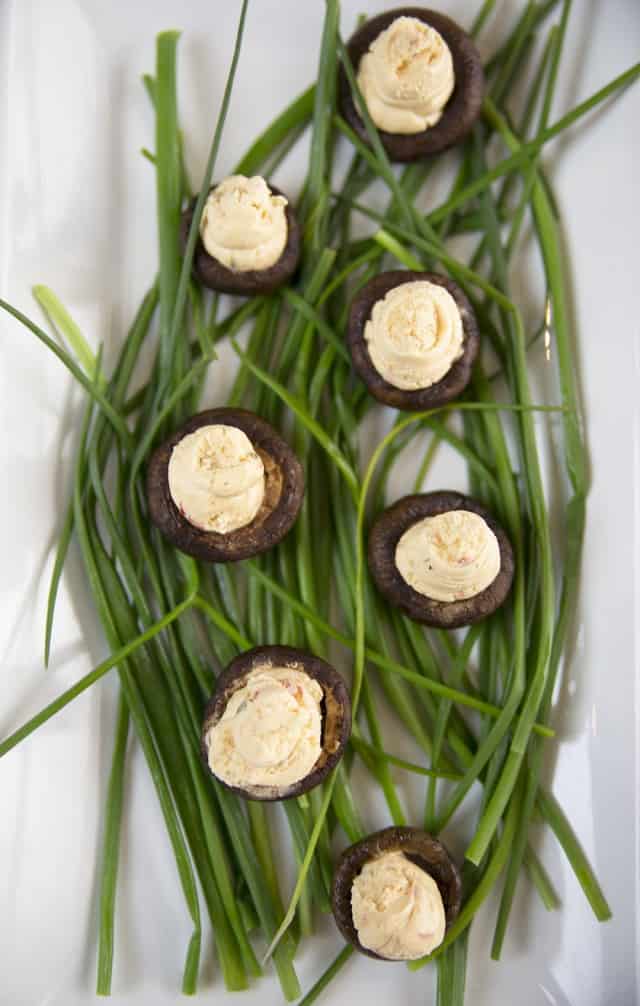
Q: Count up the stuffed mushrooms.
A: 7